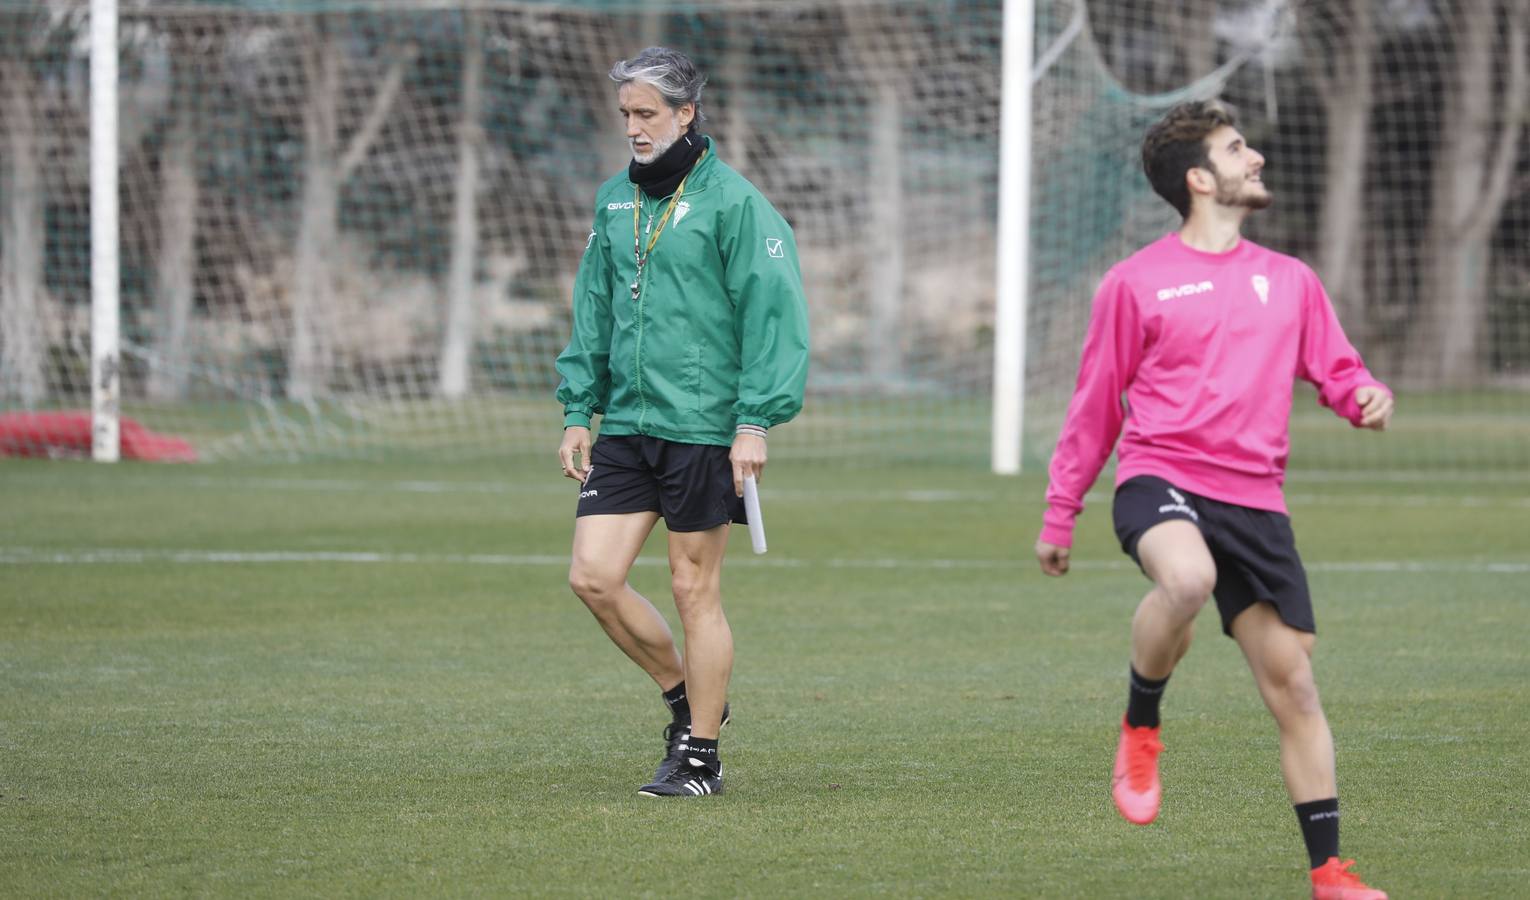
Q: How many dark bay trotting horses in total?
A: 0